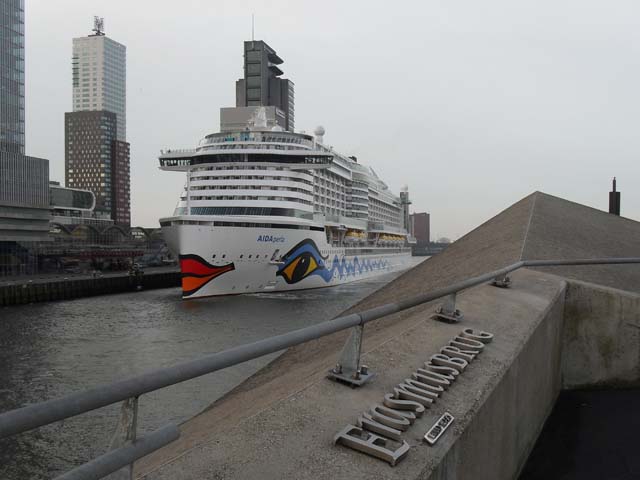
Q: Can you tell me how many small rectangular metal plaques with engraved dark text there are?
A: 1